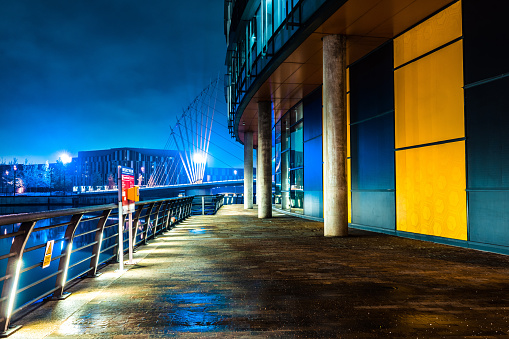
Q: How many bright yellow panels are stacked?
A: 3